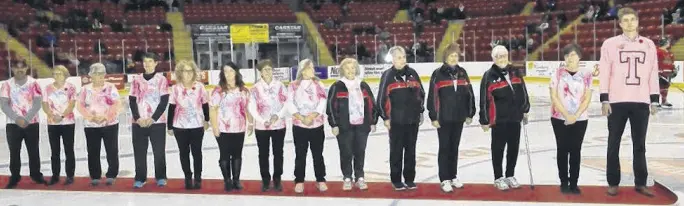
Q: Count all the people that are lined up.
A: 14